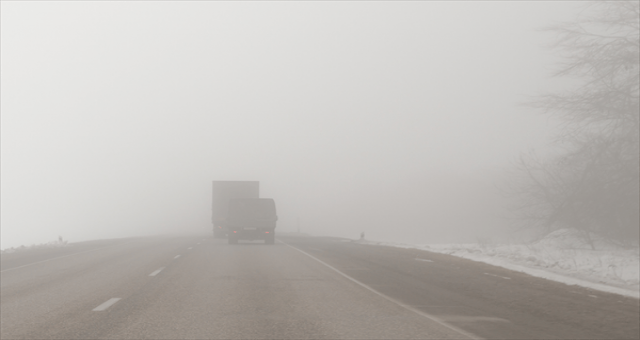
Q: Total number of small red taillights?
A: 3